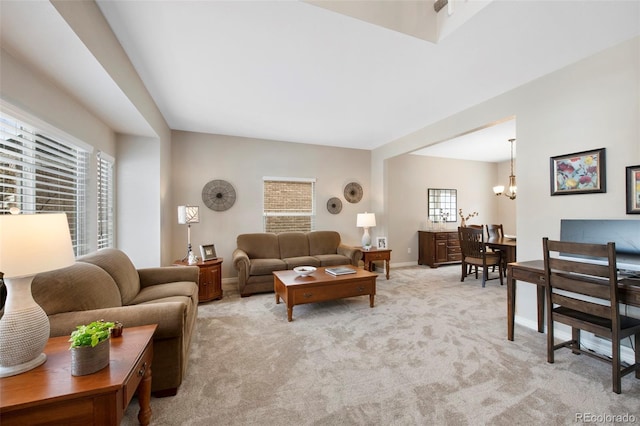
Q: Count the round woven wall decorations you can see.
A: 3